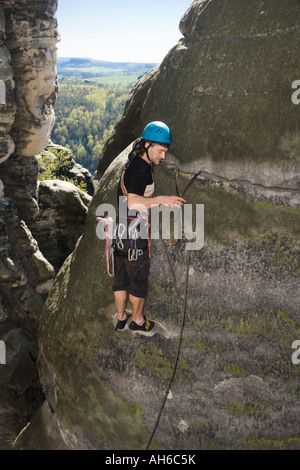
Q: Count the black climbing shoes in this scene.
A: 2